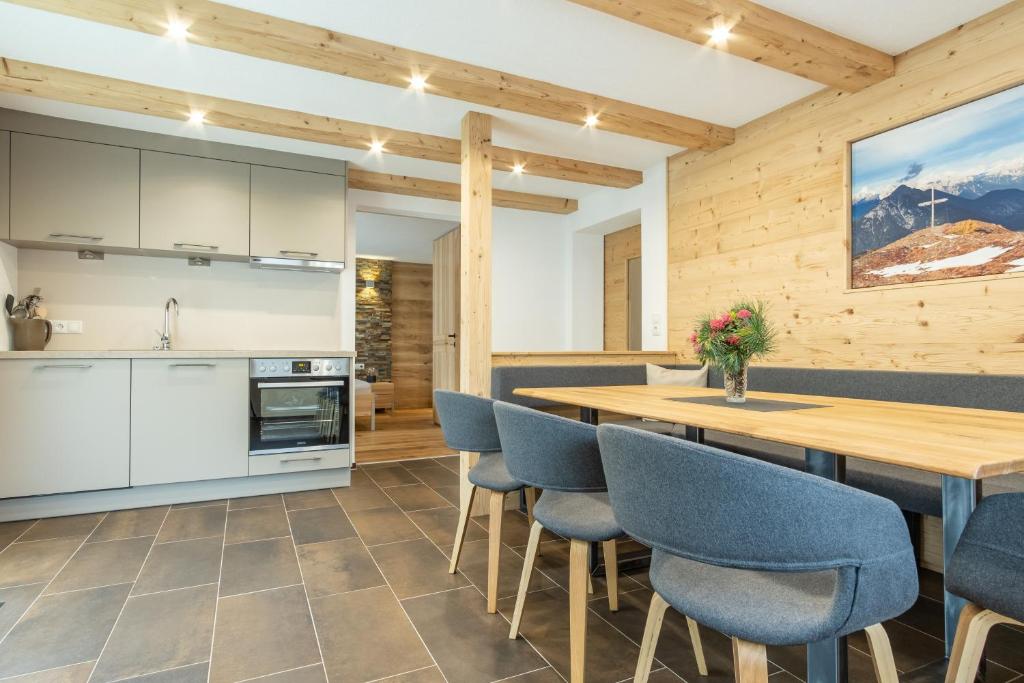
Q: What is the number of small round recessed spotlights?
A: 7